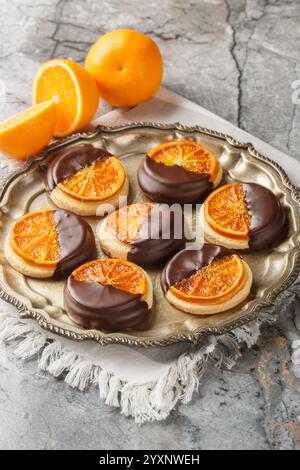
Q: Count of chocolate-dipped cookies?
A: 7